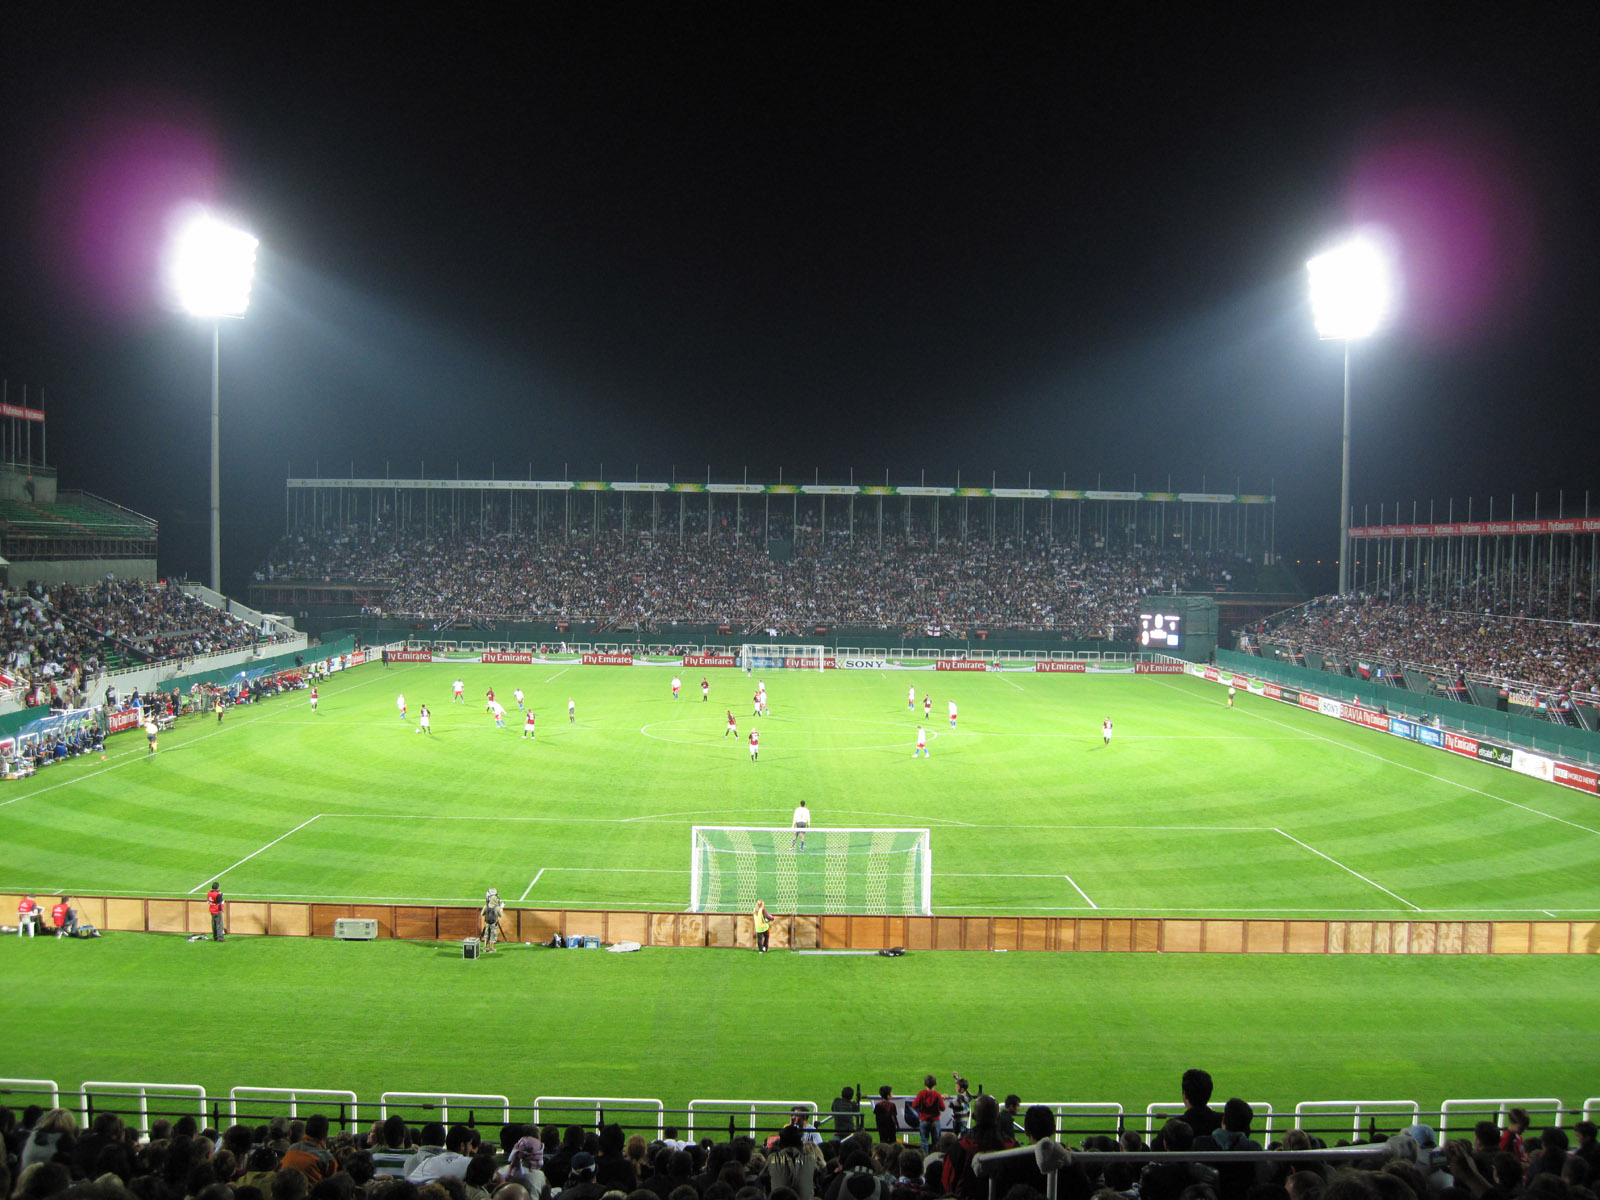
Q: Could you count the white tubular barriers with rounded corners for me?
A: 12